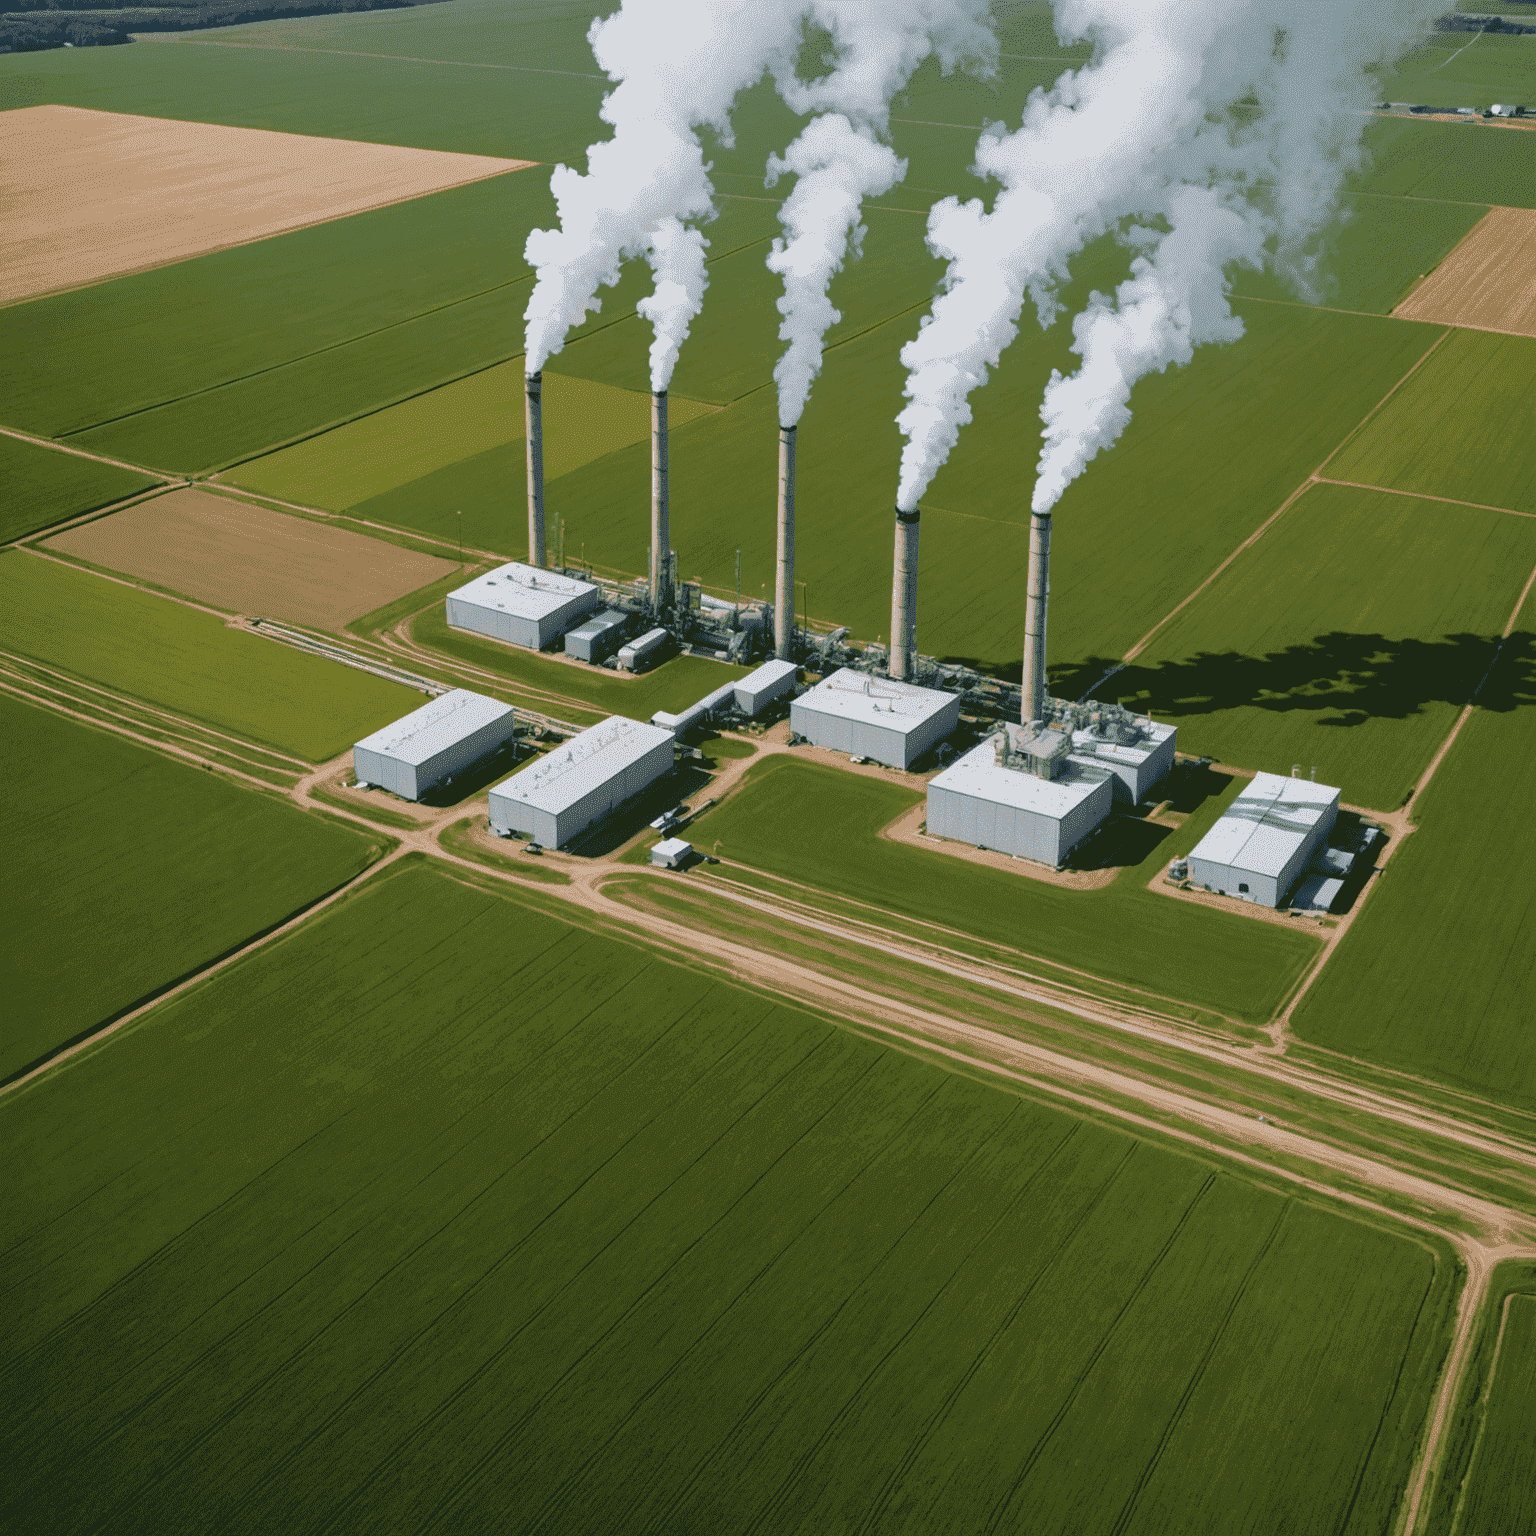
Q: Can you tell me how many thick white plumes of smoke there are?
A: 5